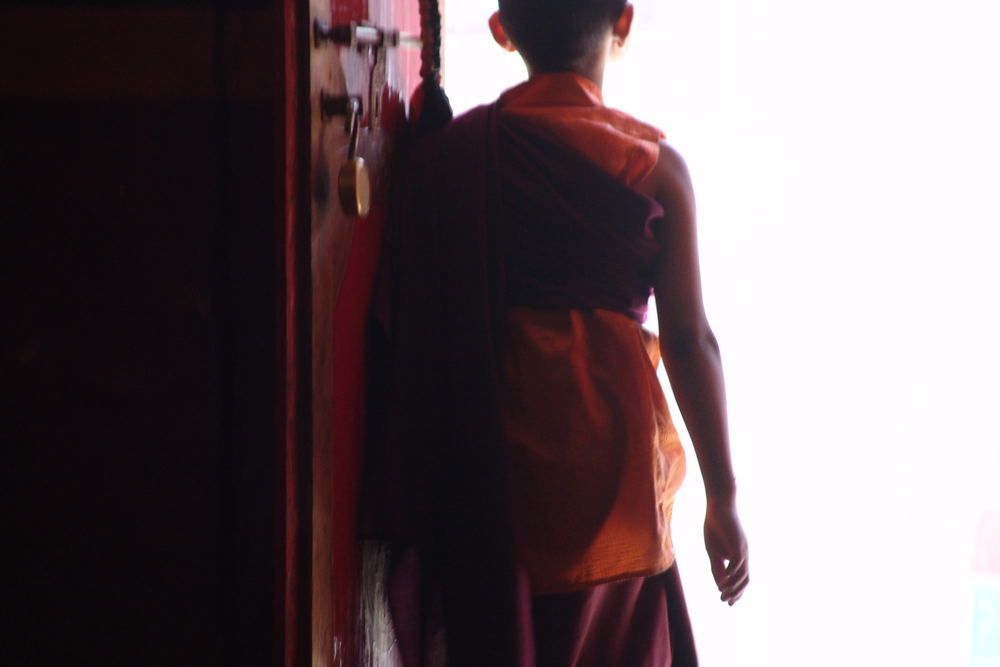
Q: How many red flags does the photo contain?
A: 0